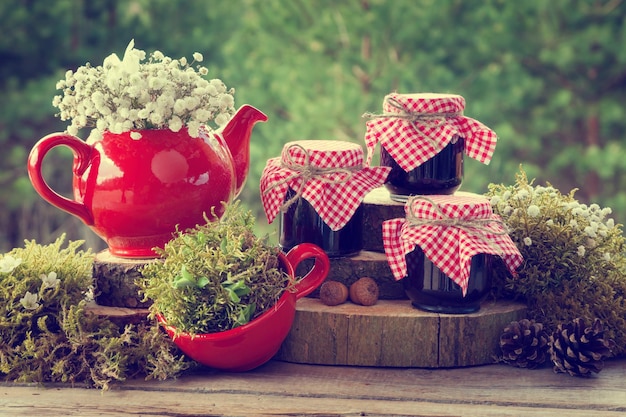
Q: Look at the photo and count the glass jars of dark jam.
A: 3